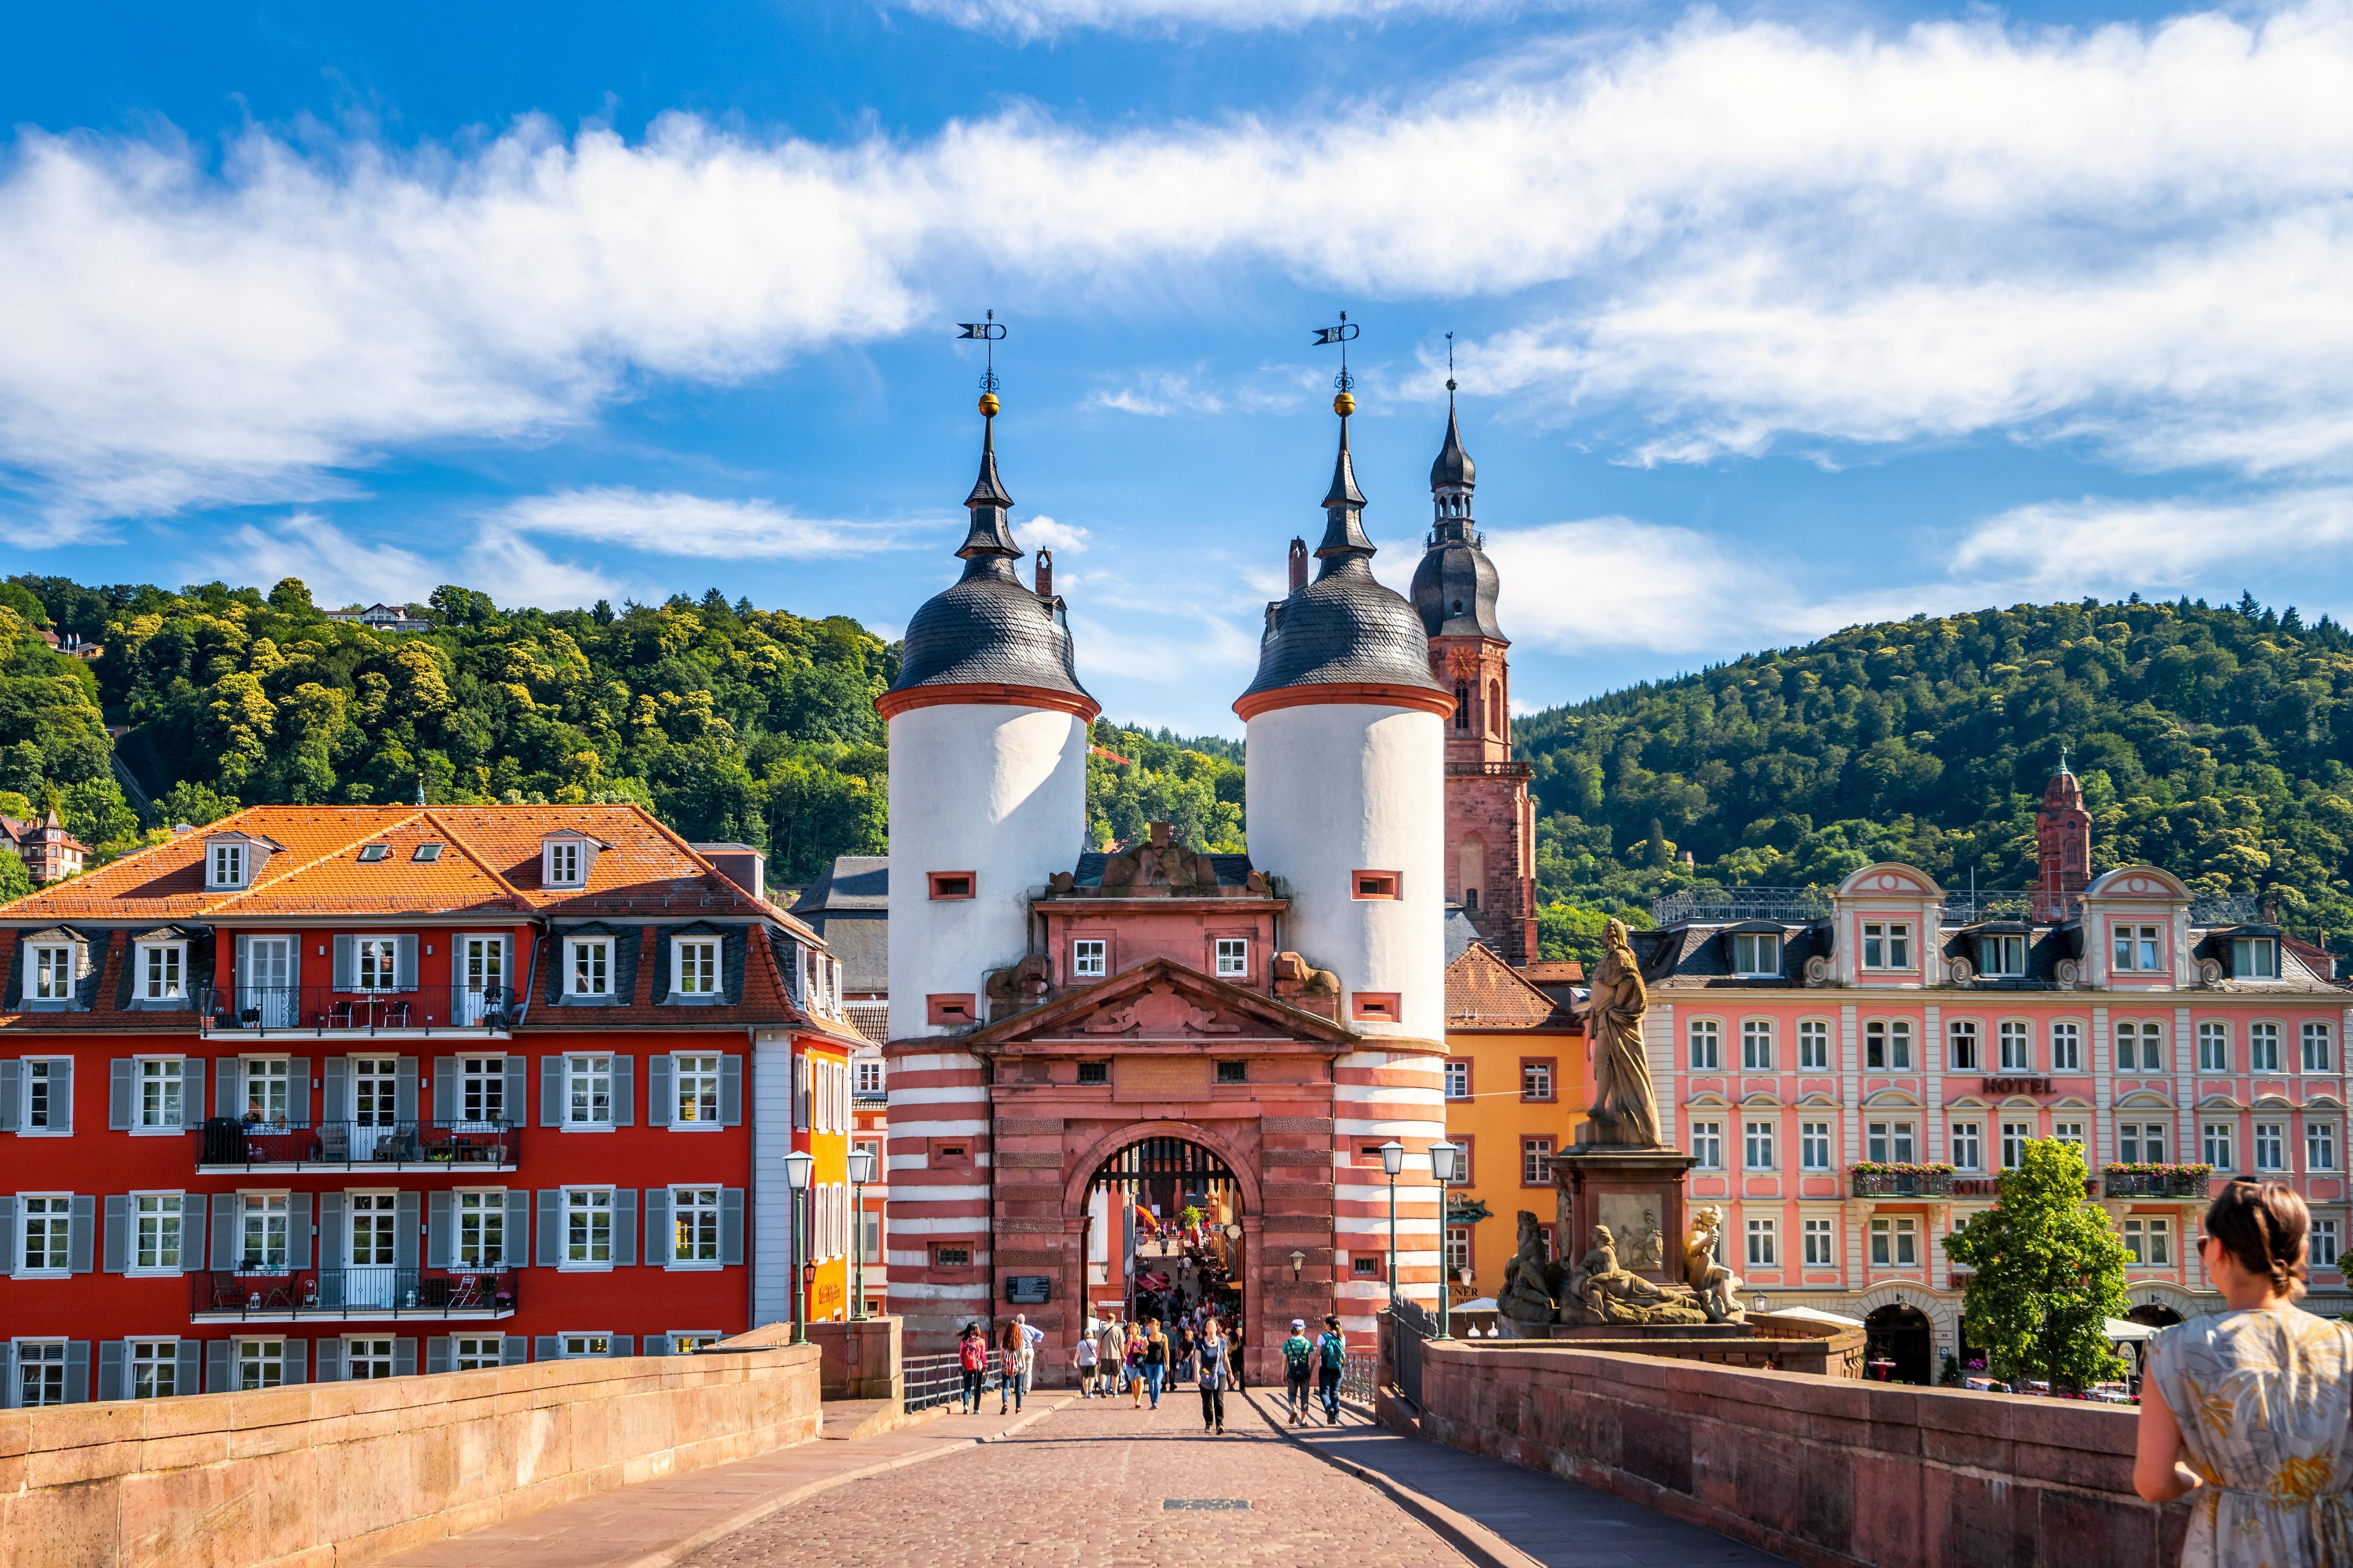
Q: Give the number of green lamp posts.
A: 4